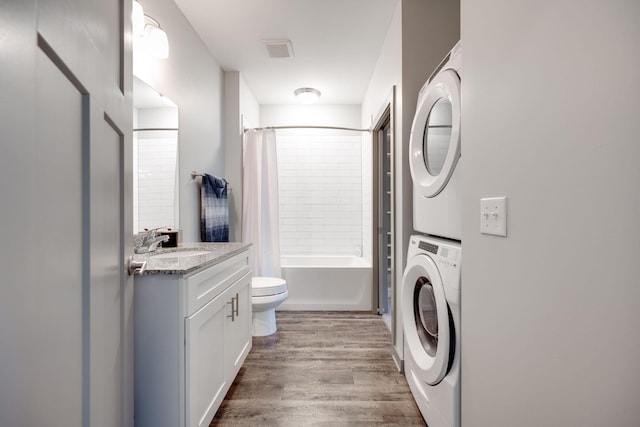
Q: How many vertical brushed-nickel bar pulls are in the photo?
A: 2